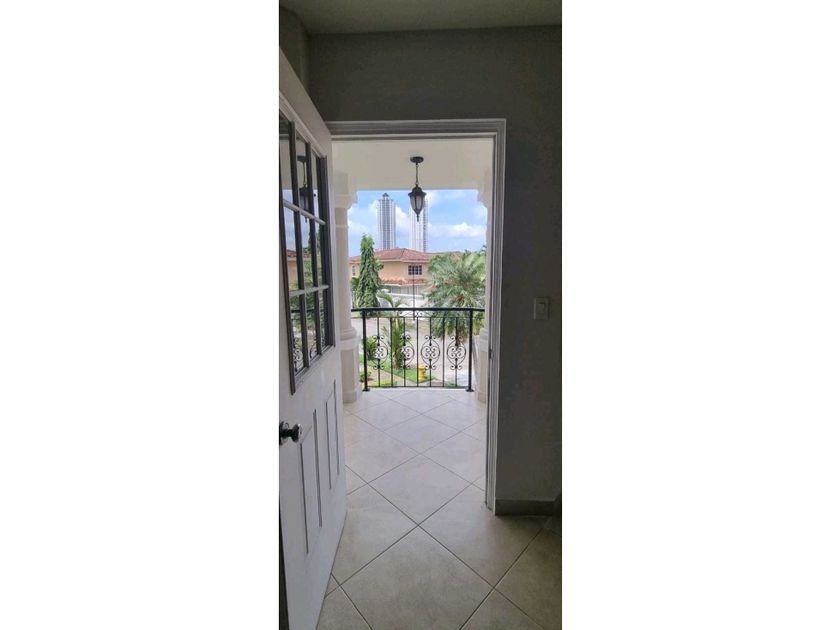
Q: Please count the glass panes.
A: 9